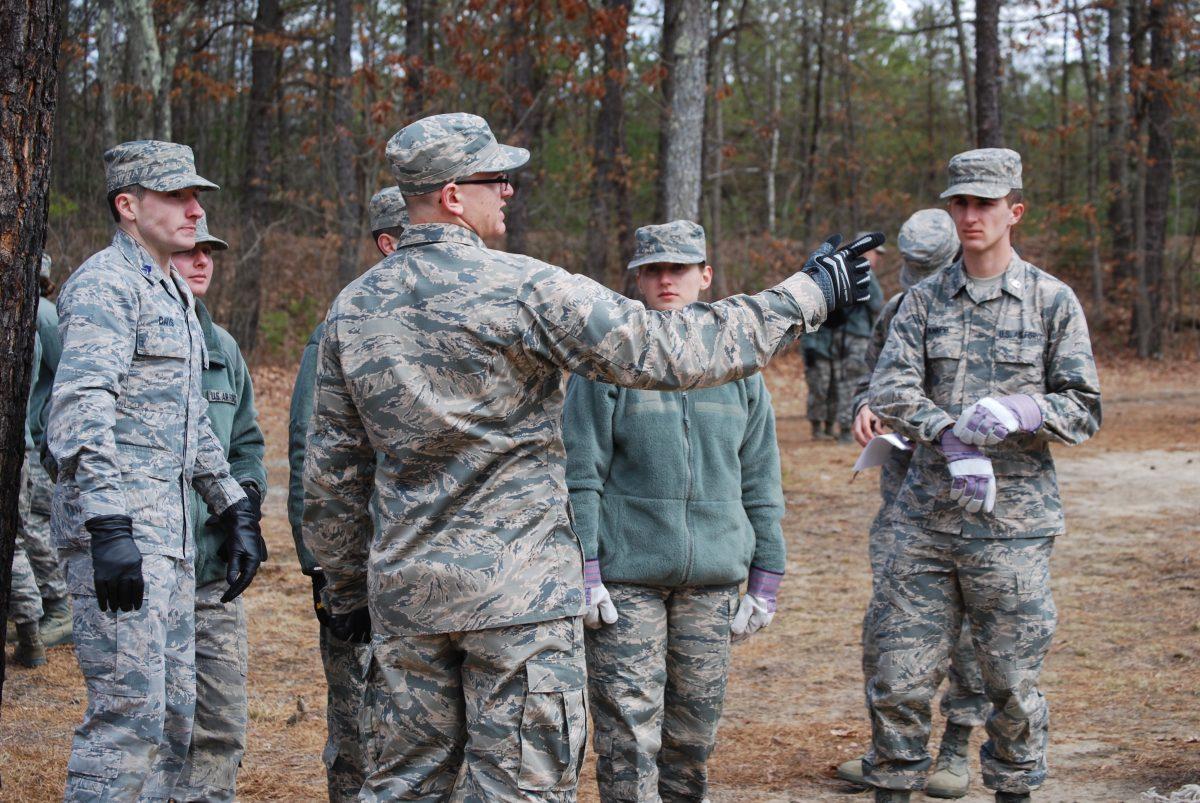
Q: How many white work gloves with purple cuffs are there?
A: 4